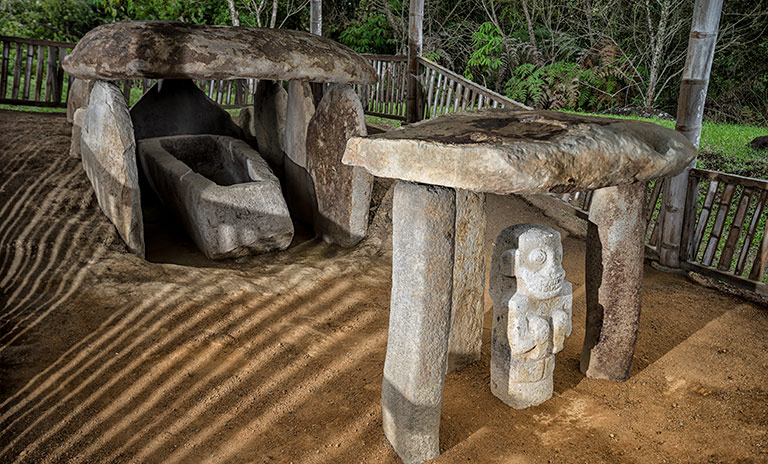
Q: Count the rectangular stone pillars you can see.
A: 3